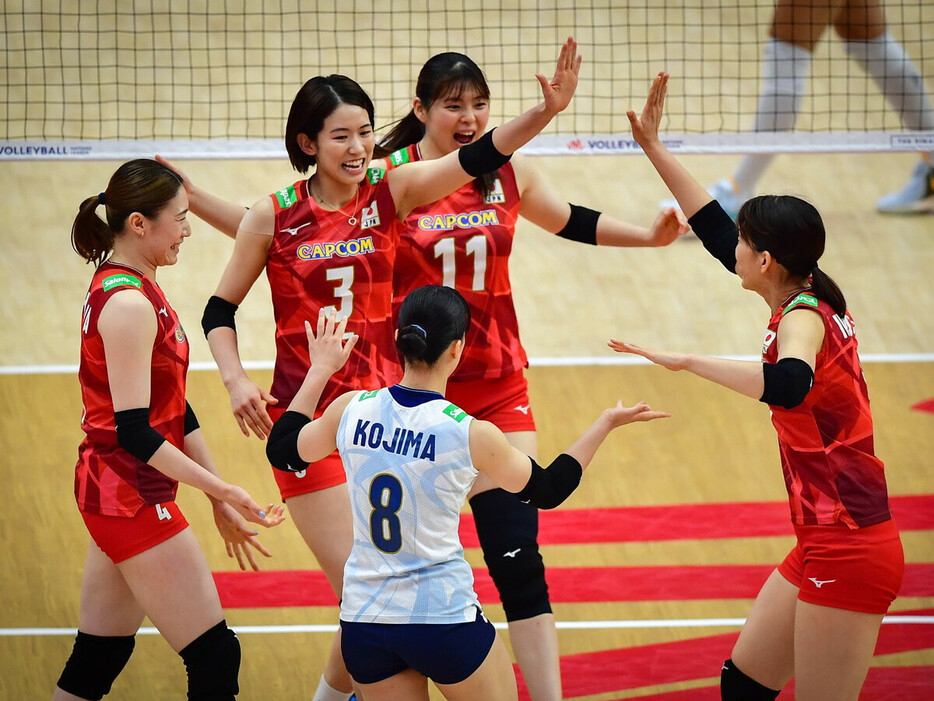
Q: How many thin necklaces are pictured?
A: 1